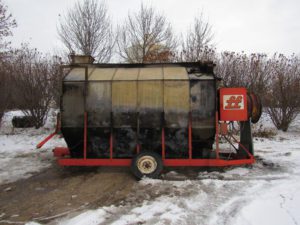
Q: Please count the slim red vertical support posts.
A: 6